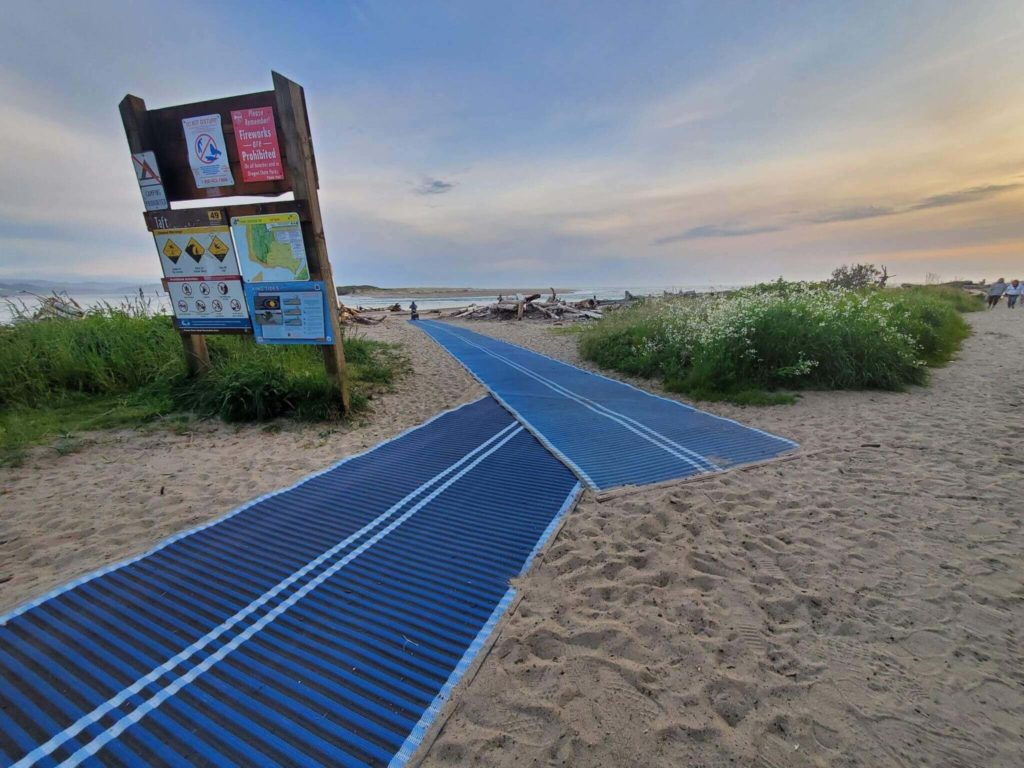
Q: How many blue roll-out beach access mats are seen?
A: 2